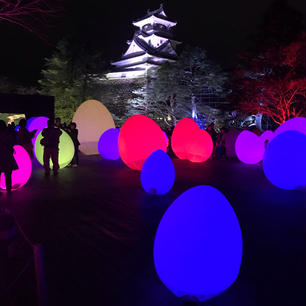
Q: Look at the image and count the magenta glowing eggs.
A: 1